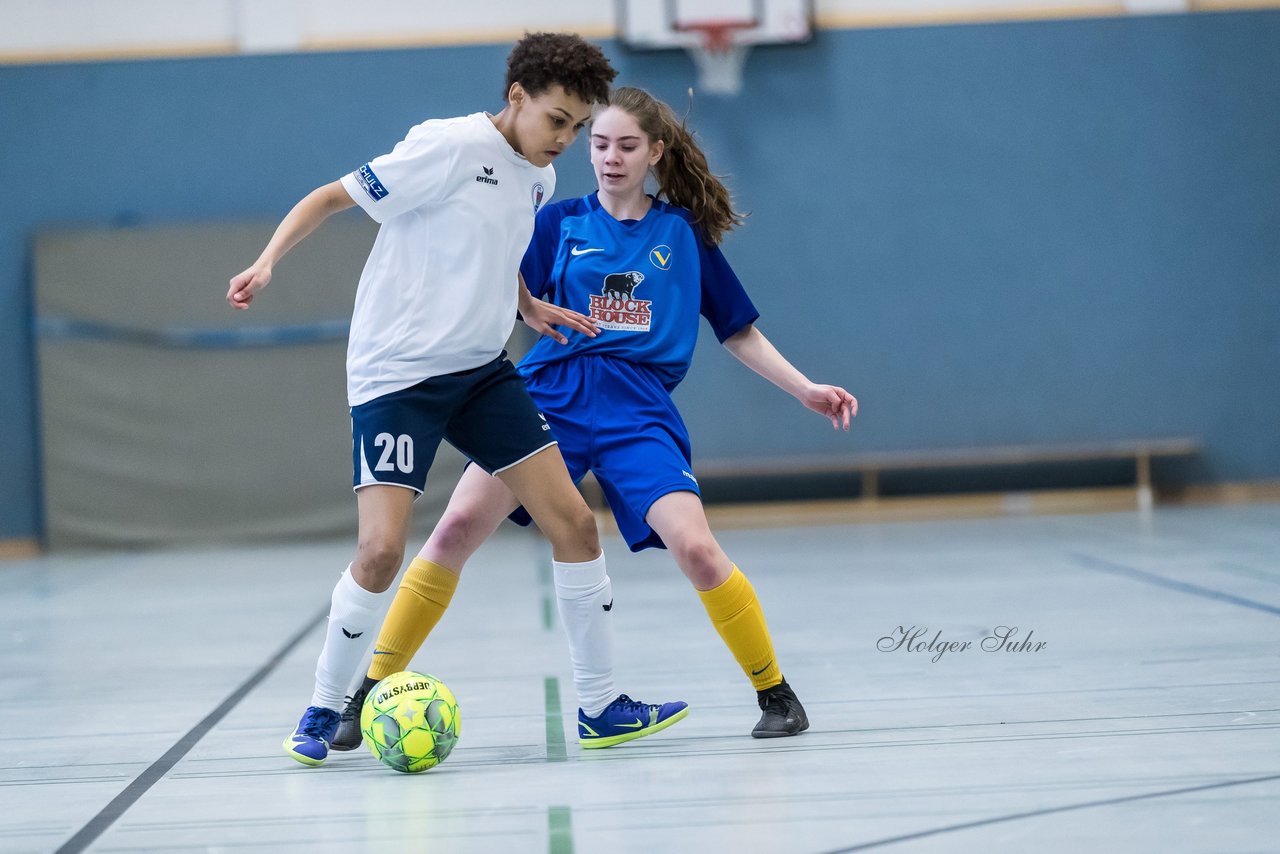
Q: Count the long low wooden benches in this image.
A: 1